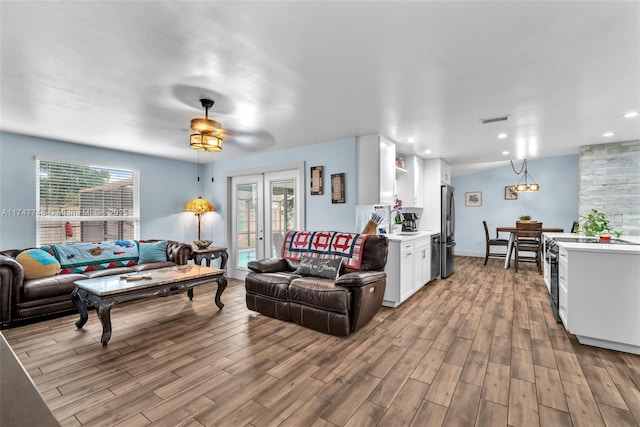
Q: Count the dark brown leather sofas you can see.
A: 2